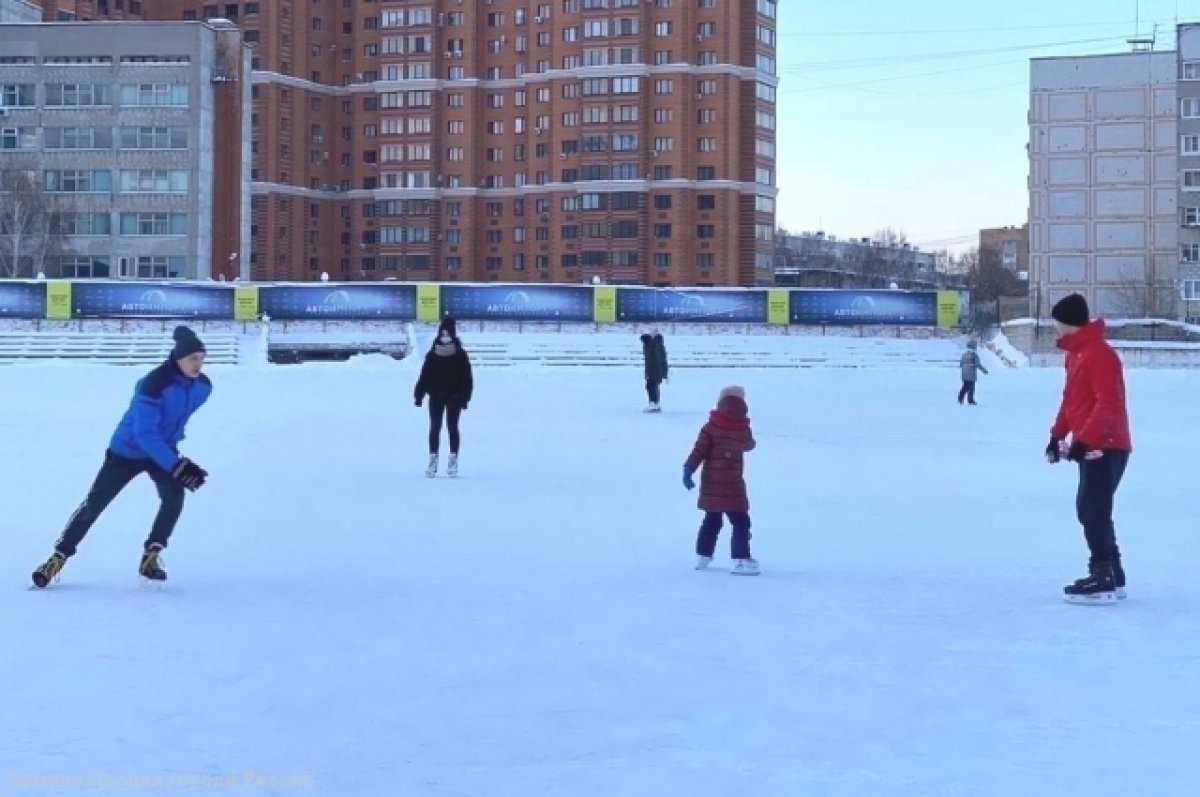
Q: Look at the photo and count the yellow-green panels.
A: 6